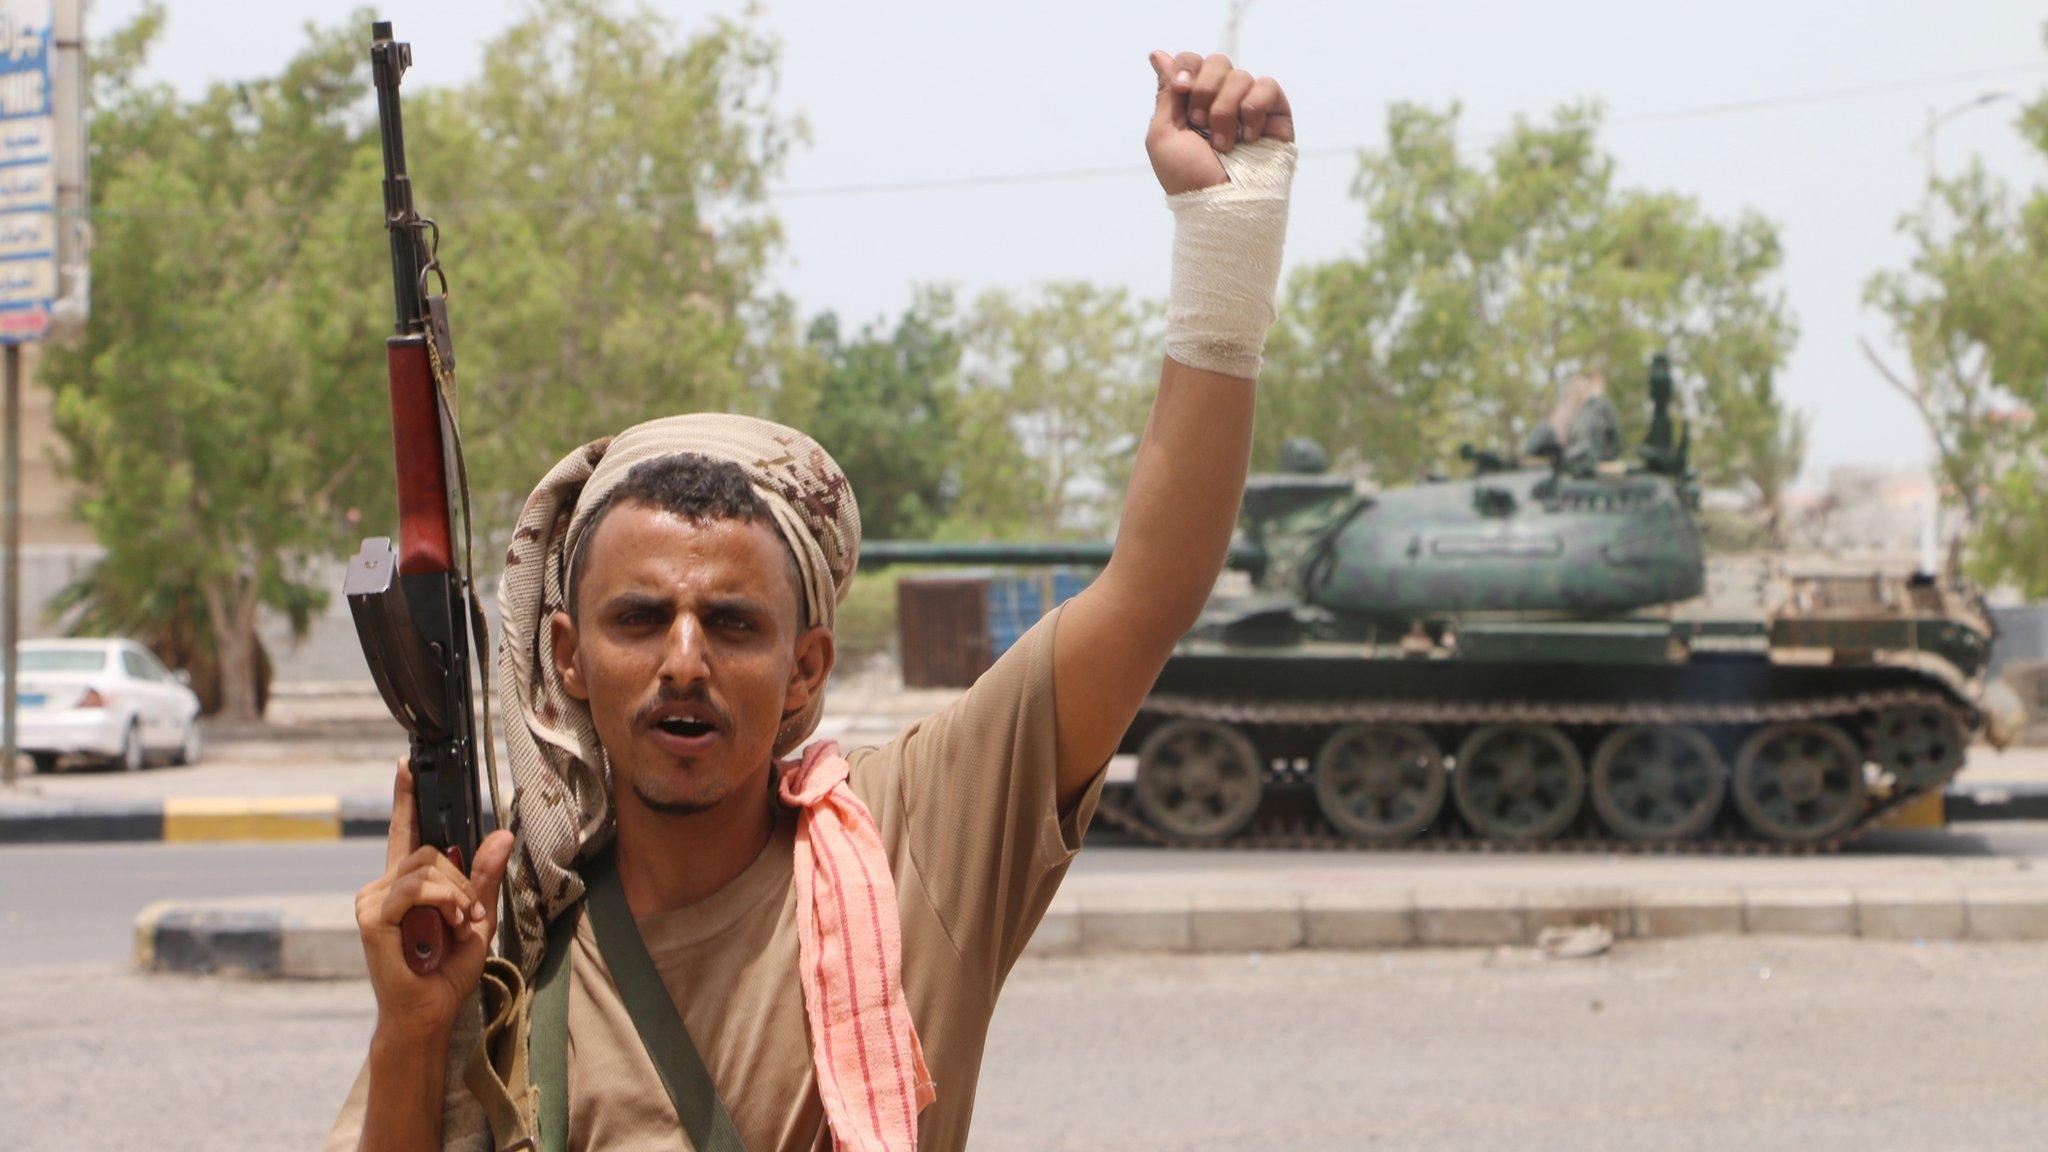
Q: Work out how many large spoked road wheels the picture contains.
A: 5